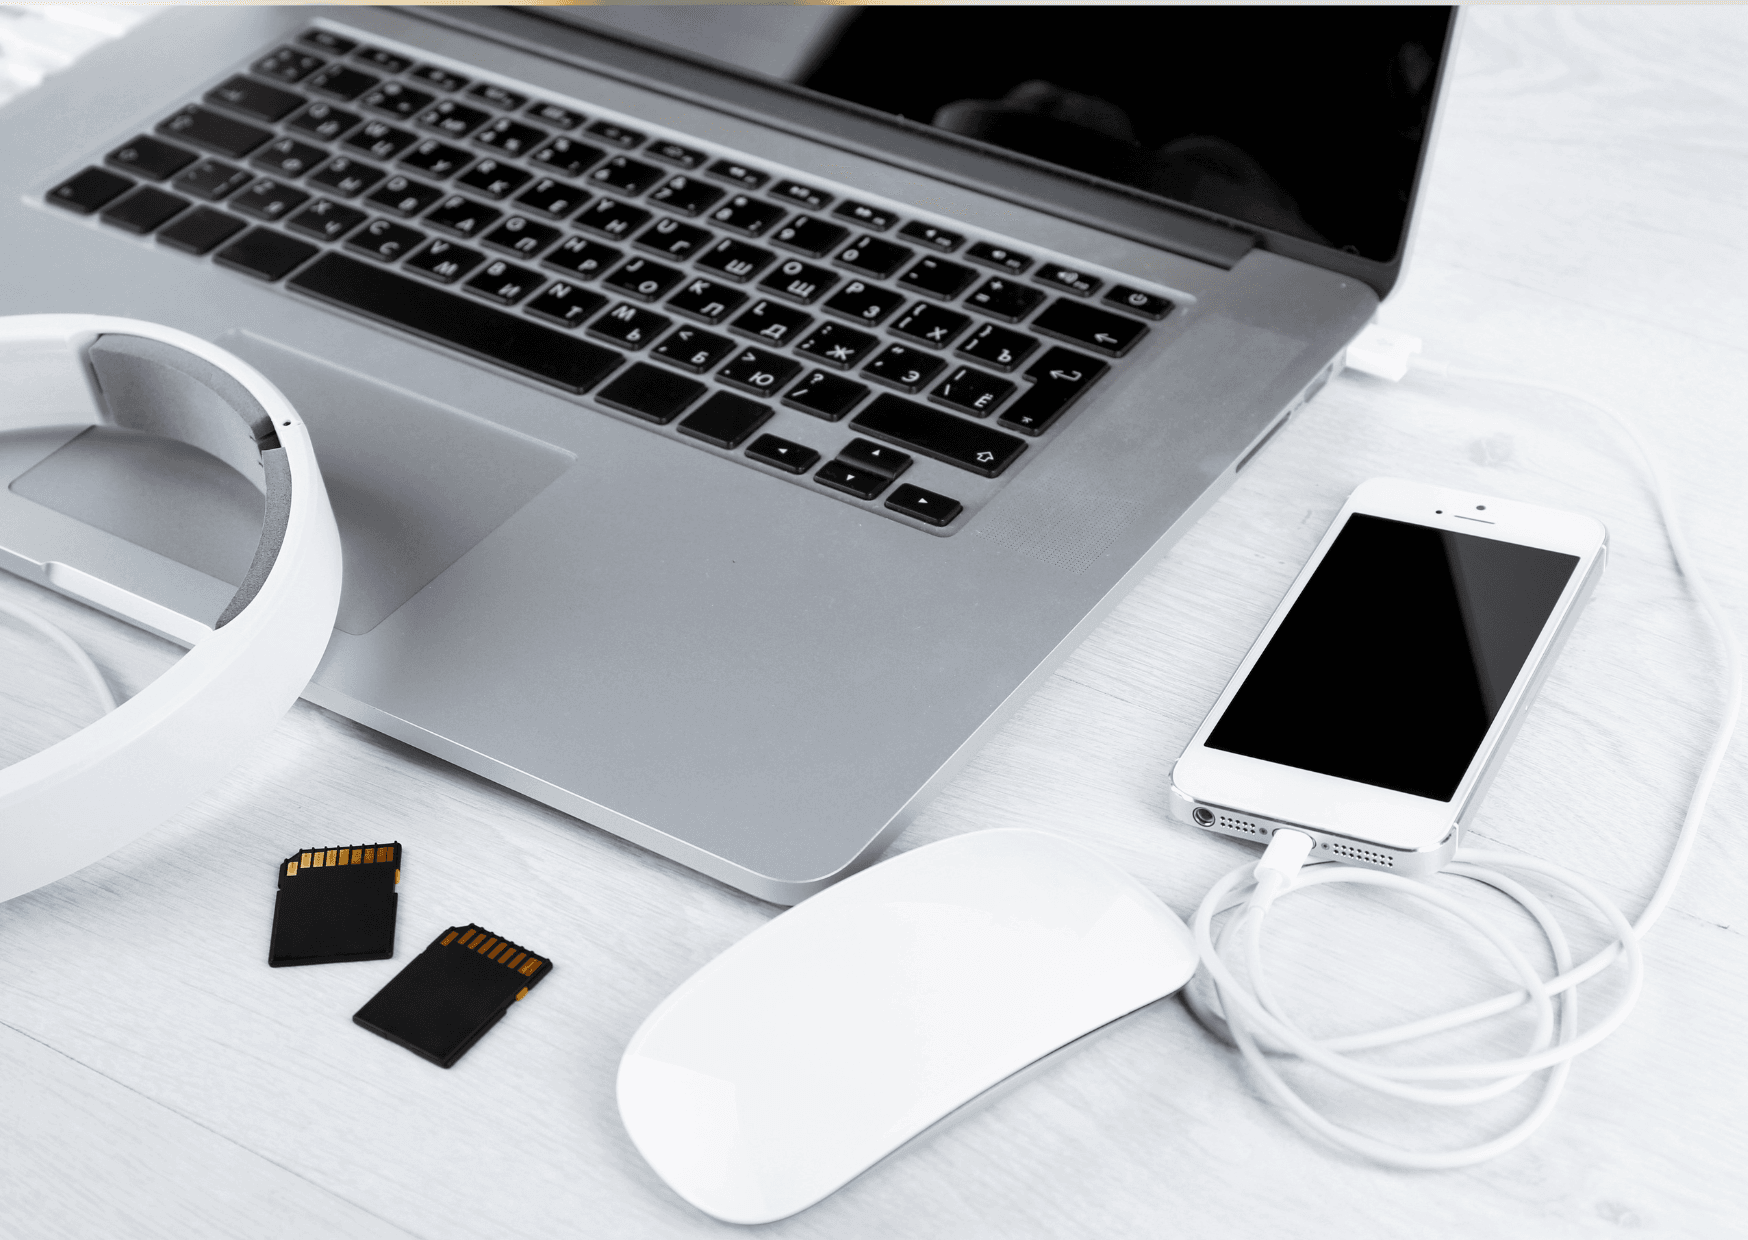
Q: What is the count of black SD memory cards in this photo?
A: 2